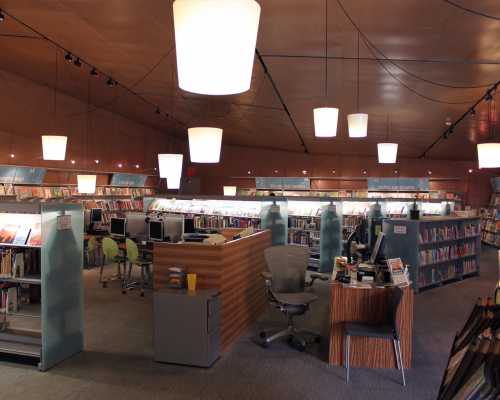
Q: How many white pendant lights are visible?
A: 11